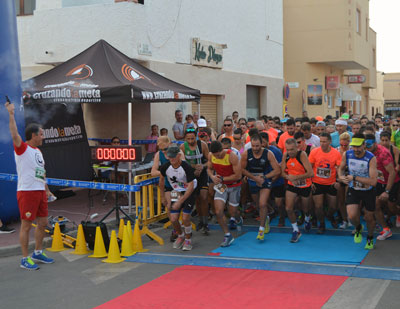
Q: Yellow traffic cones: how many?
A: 8